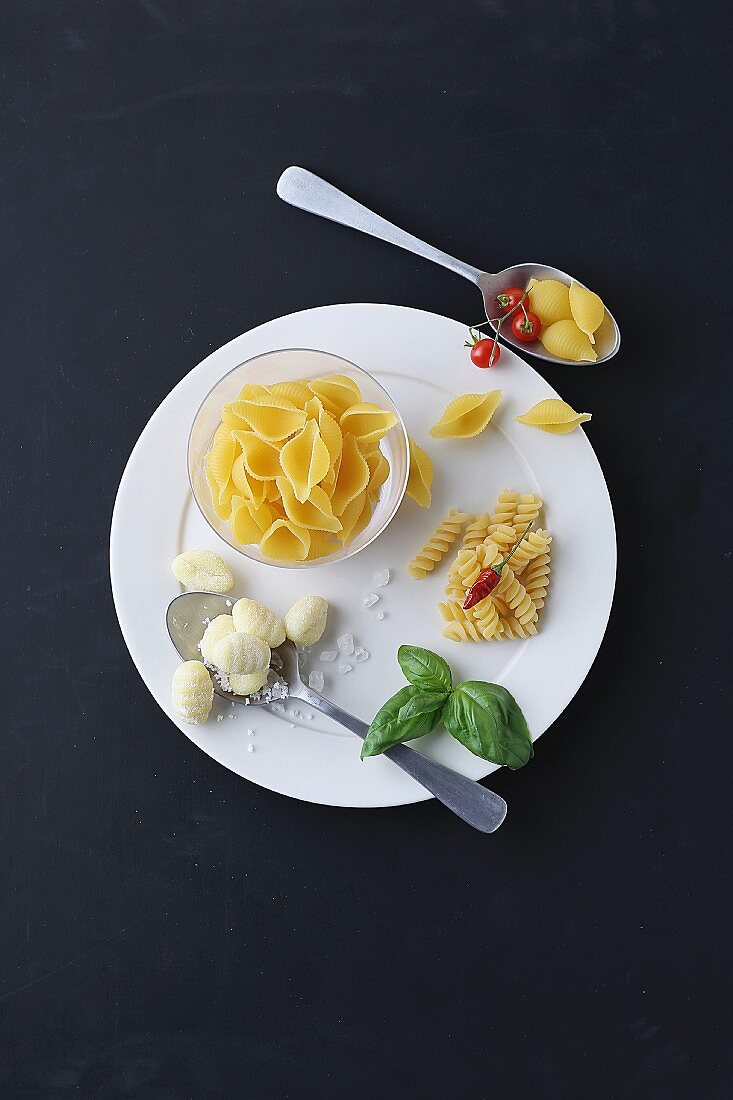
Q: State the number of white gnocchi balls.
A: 7